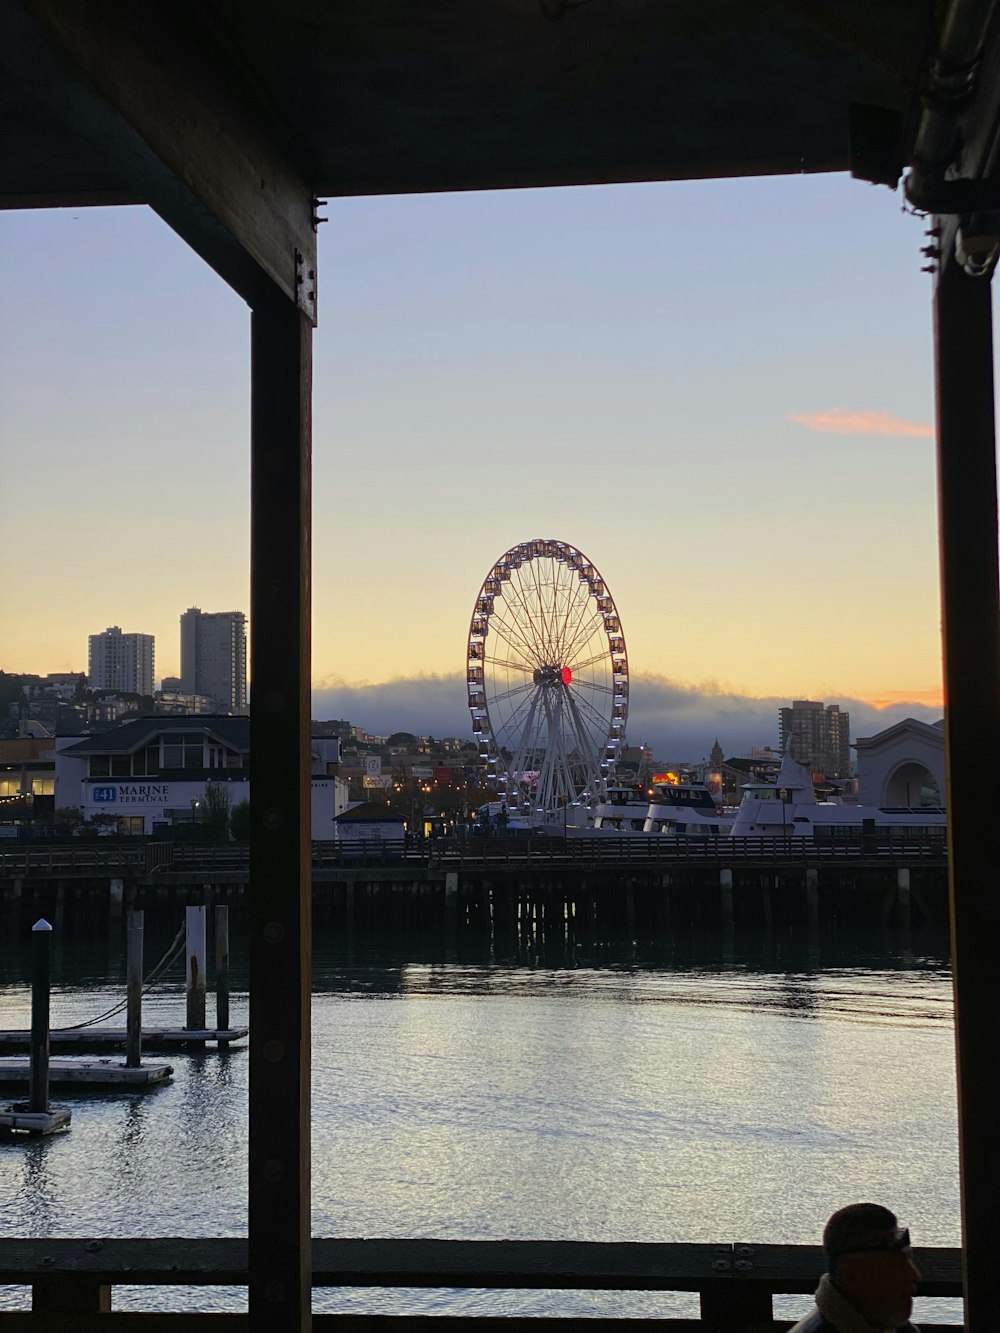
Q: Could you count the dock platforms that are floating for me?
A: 3